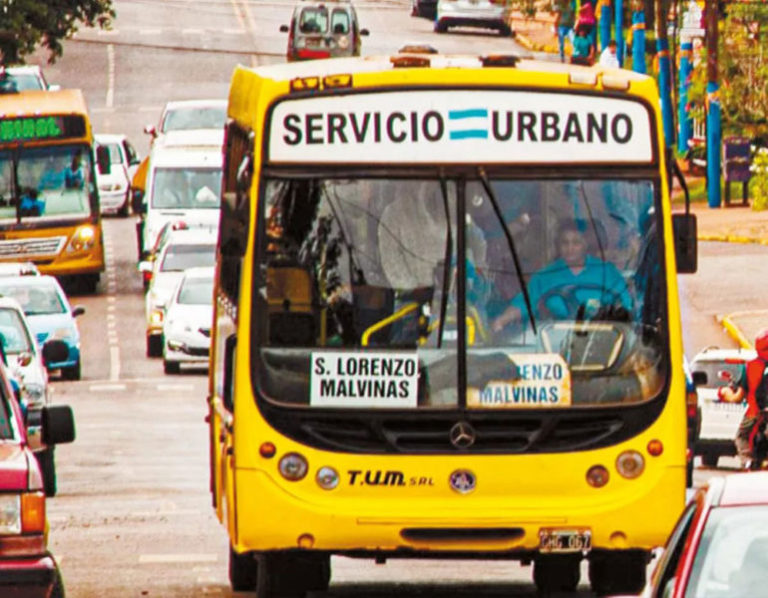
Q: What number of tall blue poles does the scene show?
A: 6